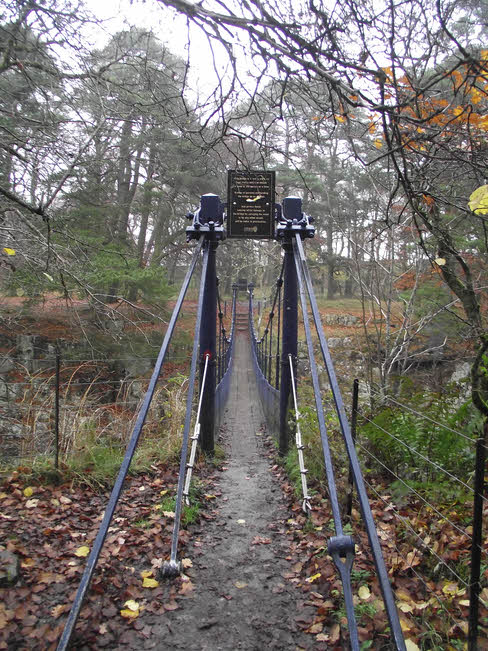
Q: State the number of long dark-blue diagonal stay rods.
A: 4